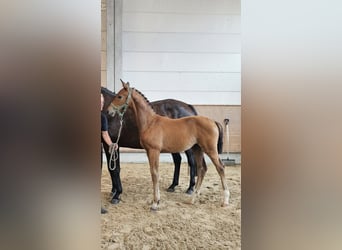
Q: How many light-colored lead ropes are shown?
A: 1